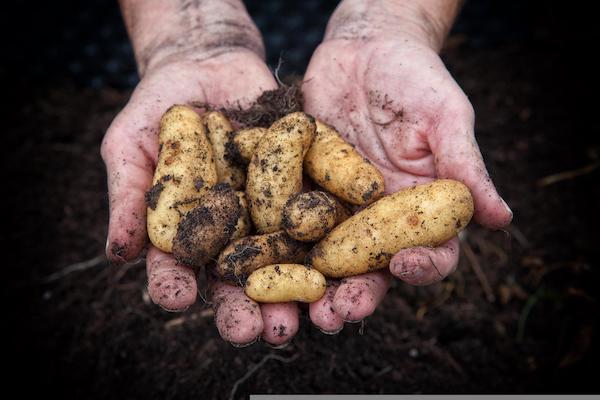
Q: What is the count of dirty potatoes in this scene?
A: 10